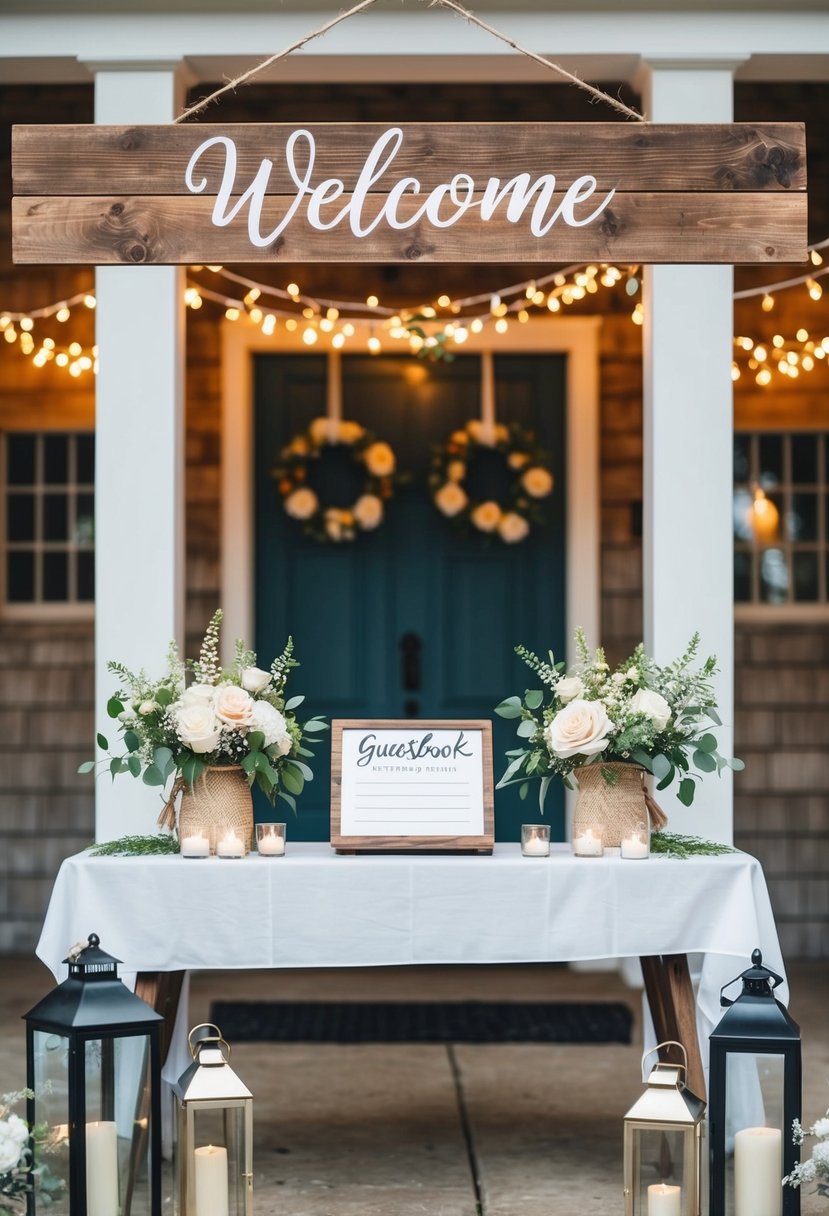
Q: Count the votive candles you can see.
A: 6